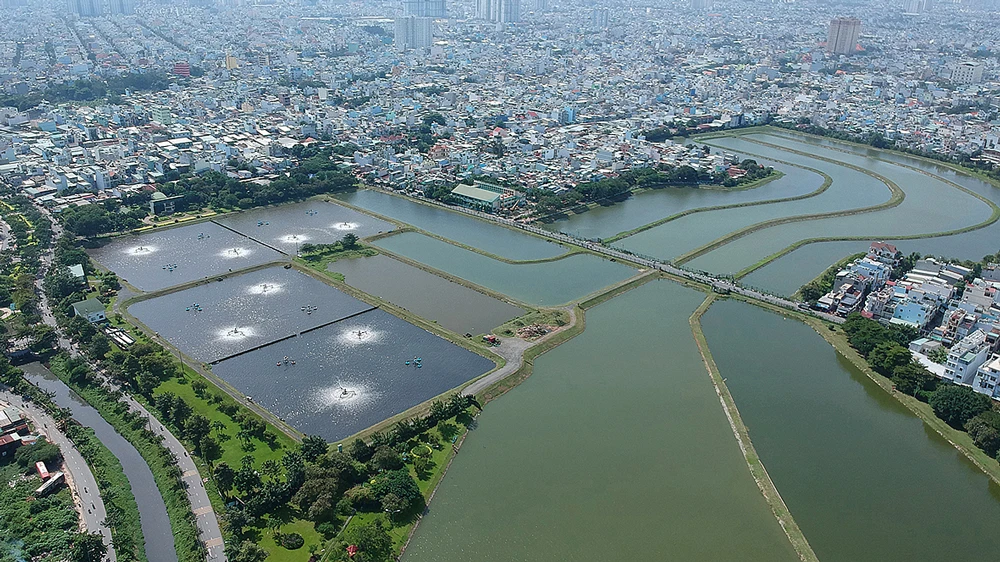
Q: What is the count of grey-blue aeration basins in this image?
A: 4